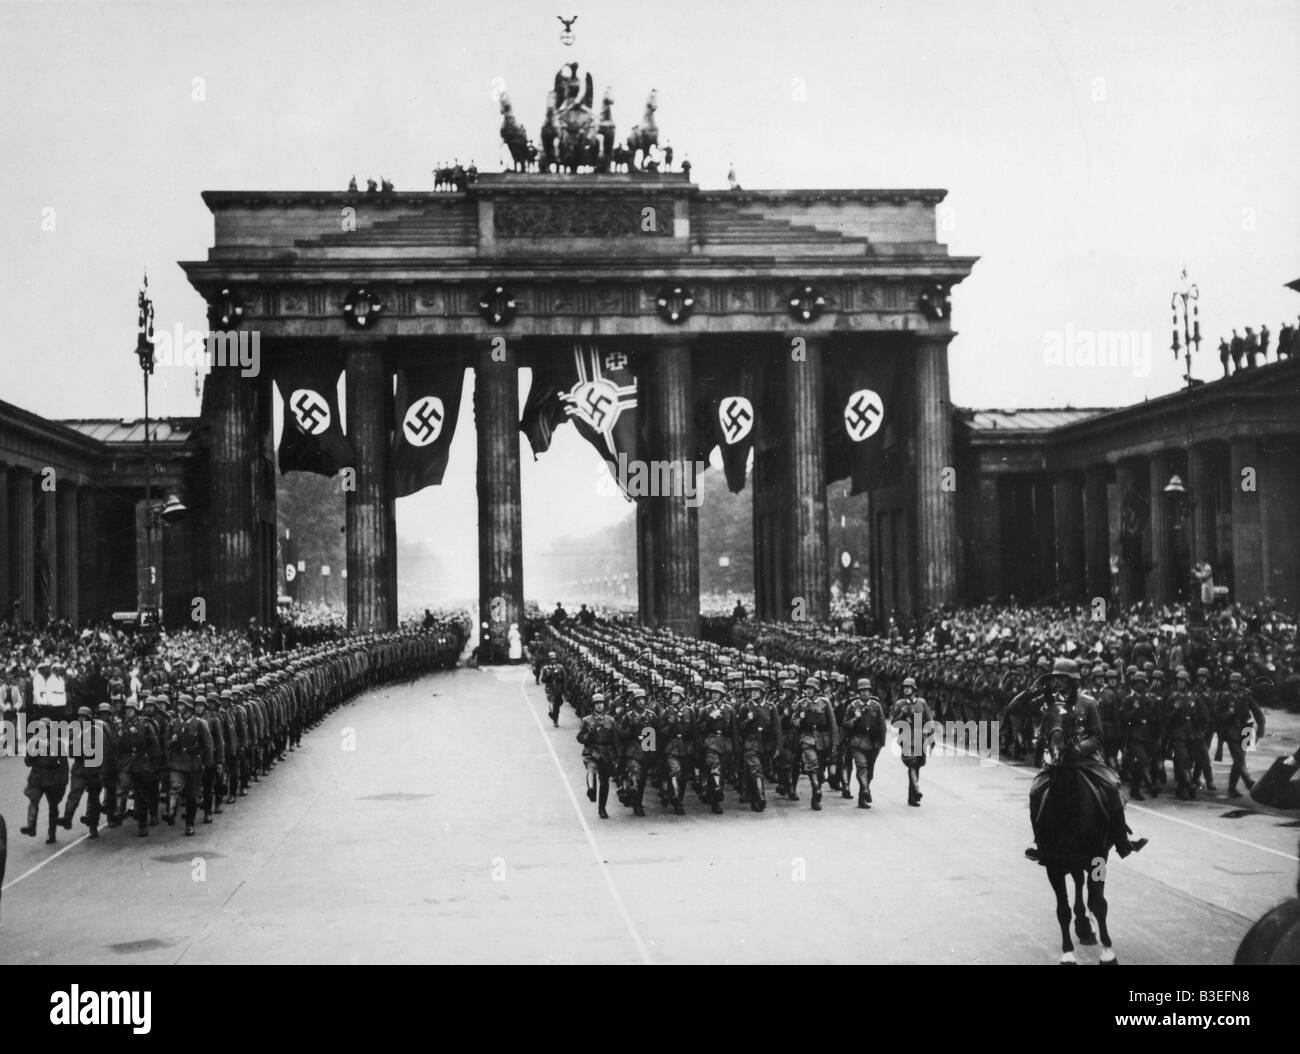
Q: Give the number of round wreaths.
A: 6